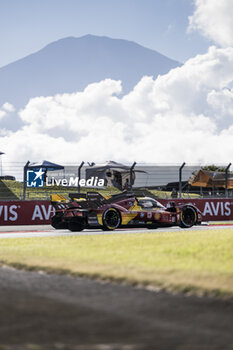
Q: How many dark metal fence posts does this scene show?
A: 5